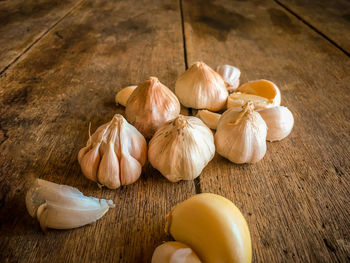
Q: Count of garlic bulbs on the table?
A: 5